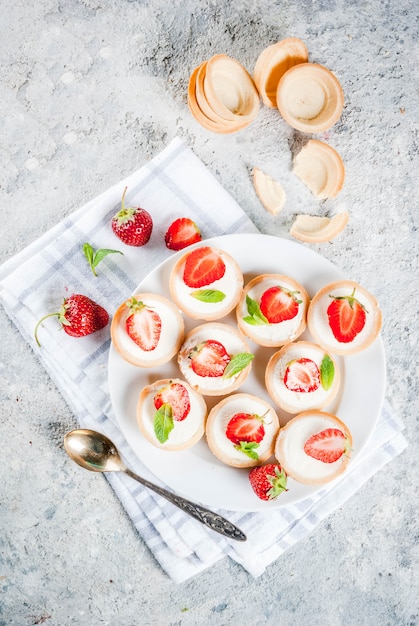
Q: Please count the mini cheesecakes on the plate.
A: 9